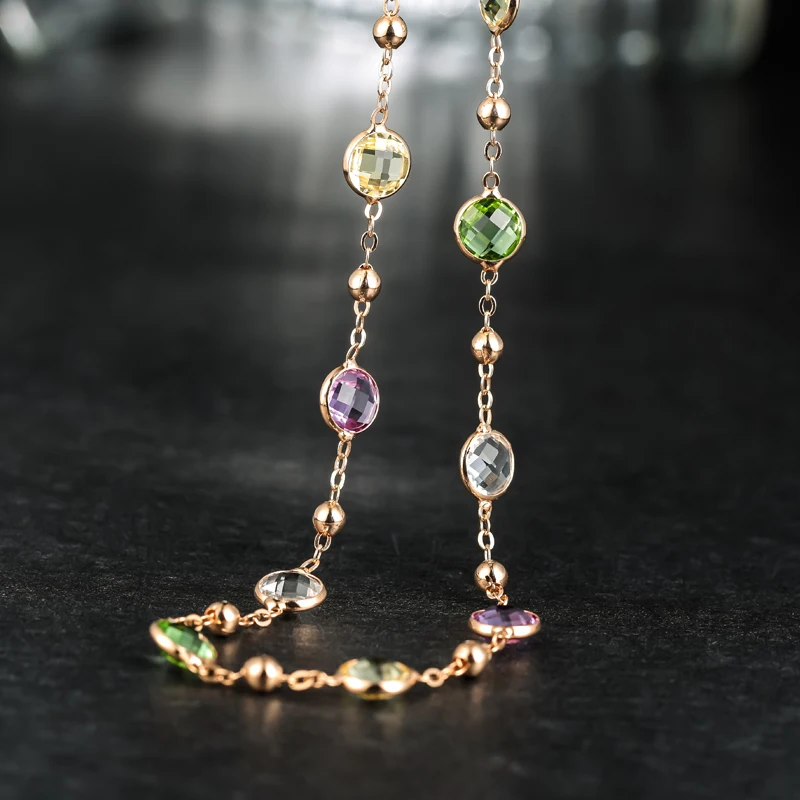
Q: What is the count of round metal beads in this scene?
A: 9